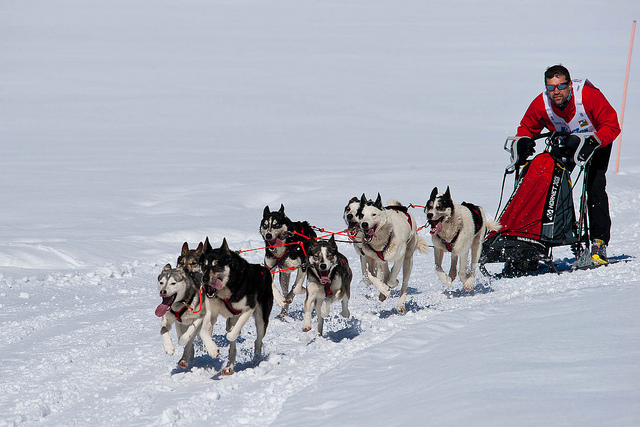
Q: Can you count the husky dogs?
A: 8